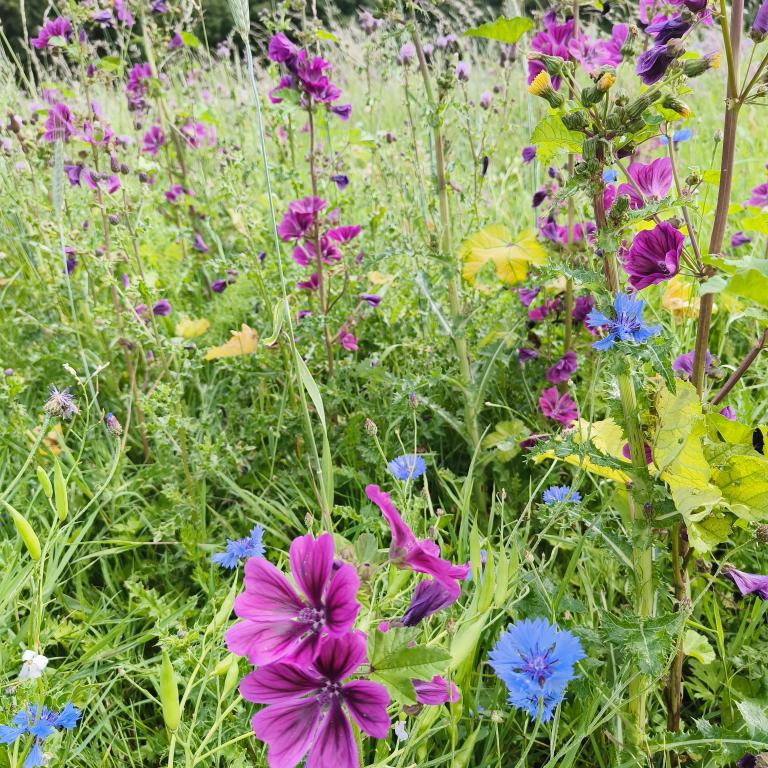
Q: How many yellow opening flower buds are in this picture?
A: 4